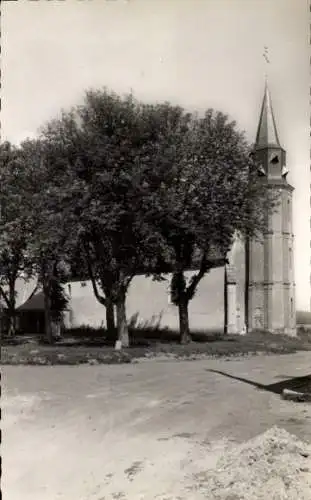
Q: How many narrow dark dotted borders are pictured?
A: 2